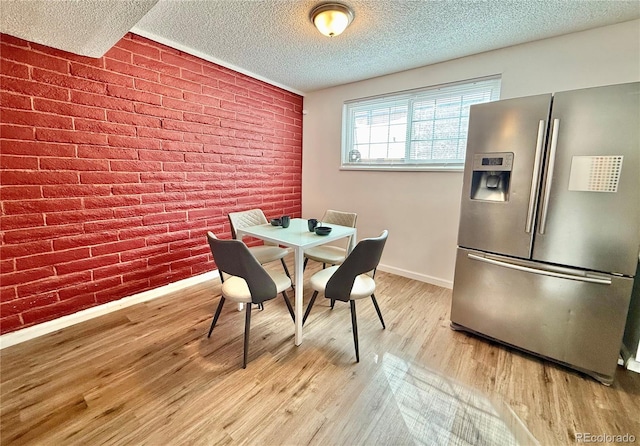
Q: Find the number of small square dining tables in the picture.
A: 1